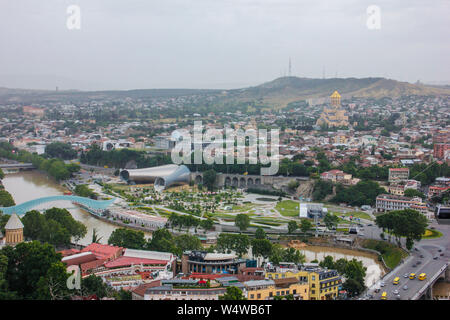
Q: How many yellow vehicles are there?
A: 4